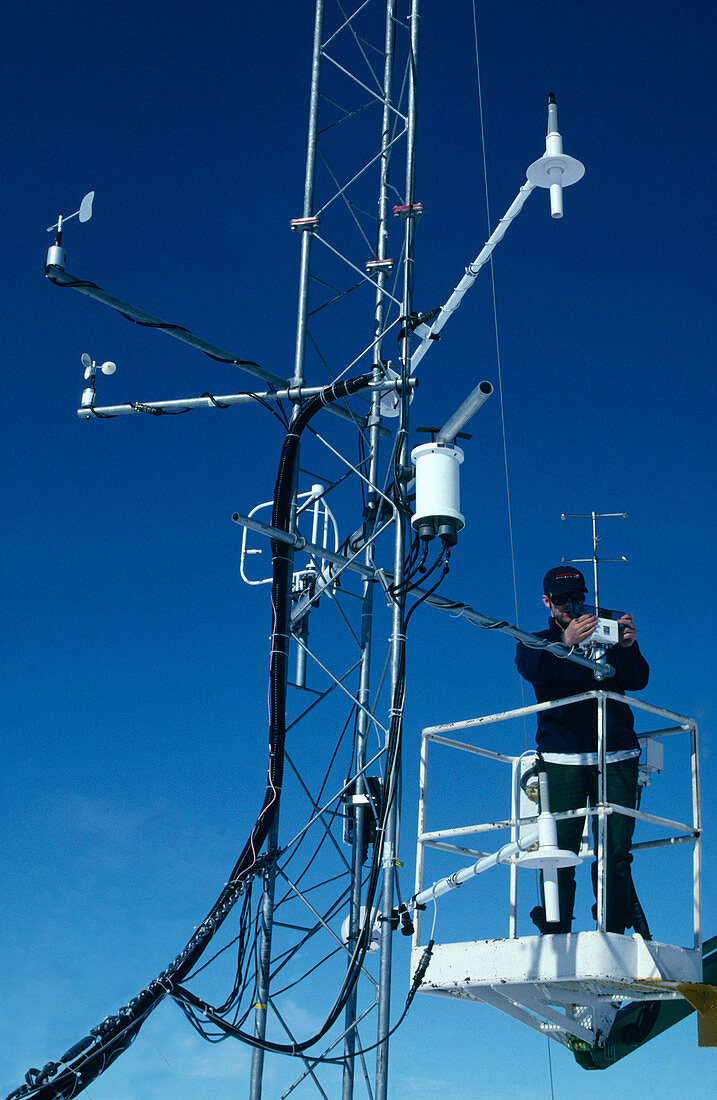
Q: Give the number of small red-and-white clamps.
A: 3